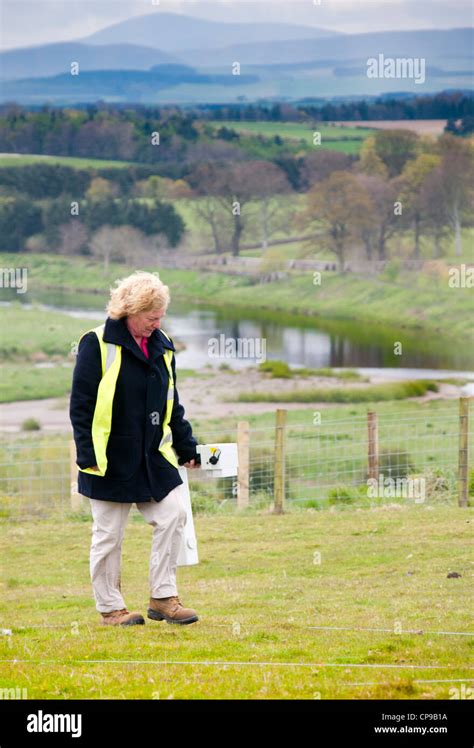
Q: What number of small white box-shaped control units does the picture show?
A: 1